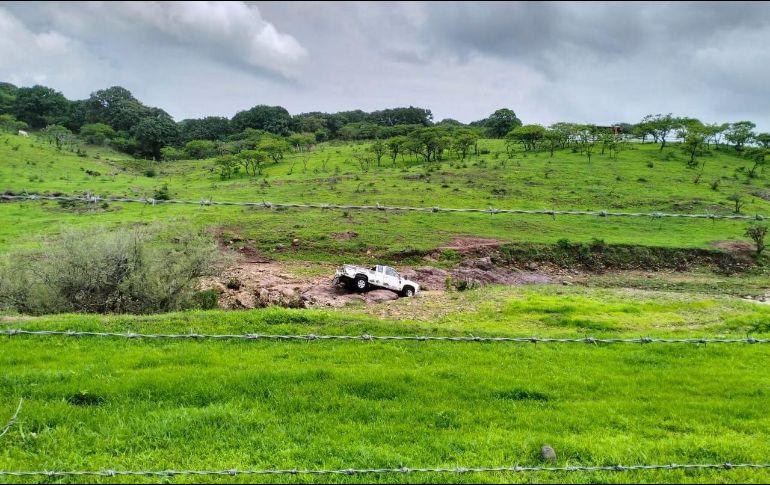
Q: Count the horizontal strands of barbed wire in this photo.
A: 3